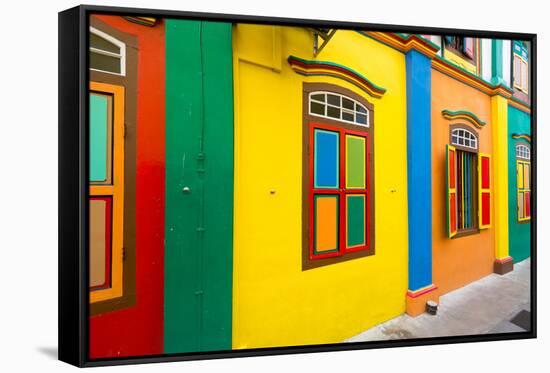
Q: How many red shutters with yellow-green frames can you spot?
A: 2